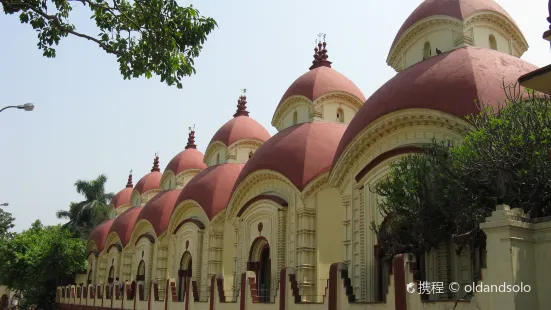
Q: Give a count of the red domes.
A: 12